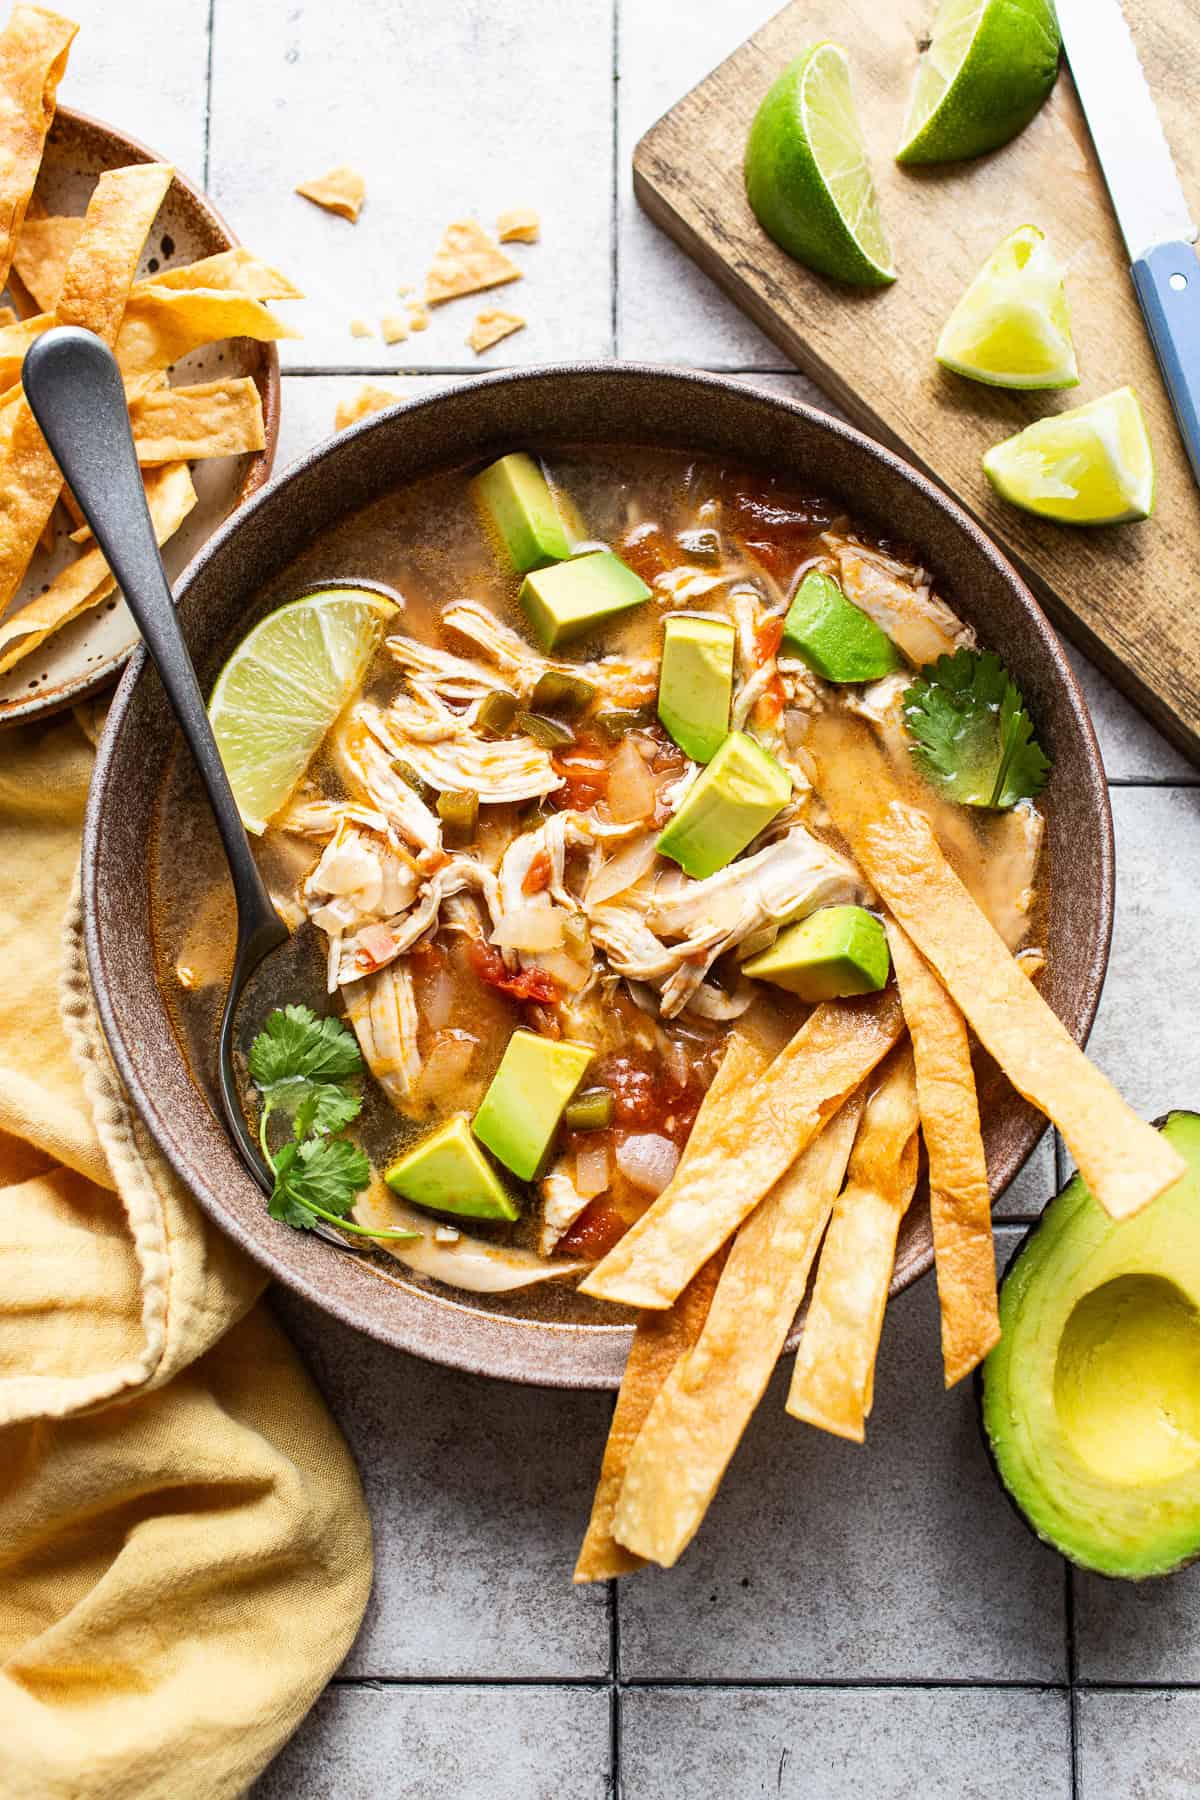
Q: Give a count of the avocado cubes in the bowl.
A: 8